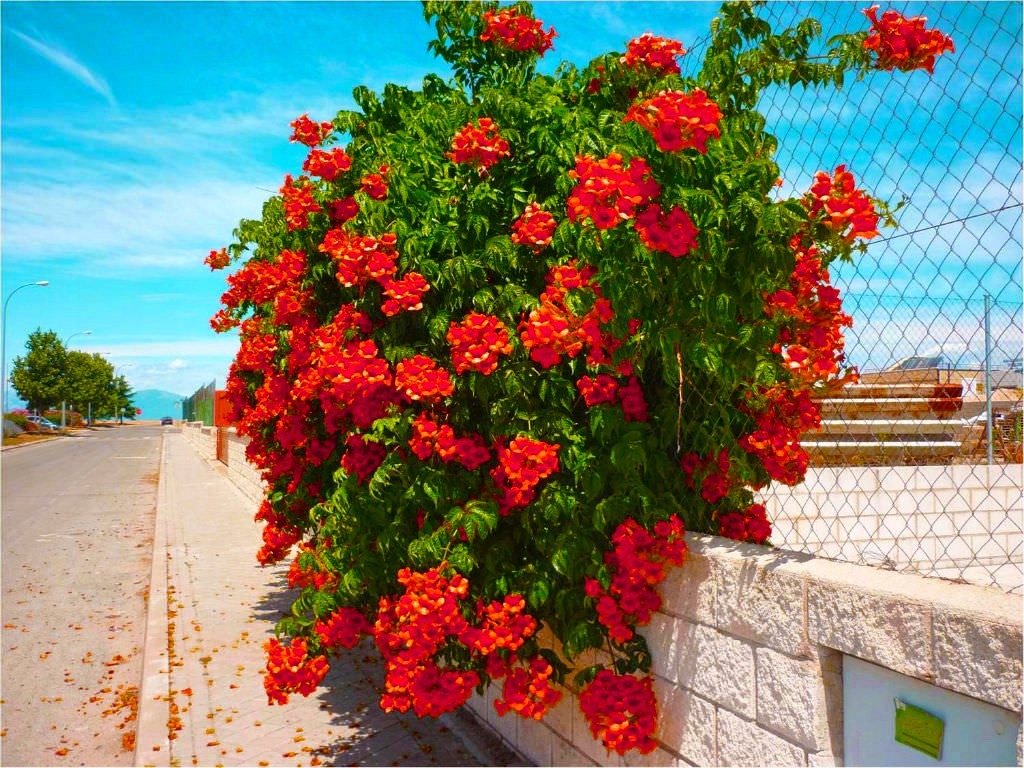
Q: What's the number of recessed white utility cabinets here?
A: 1